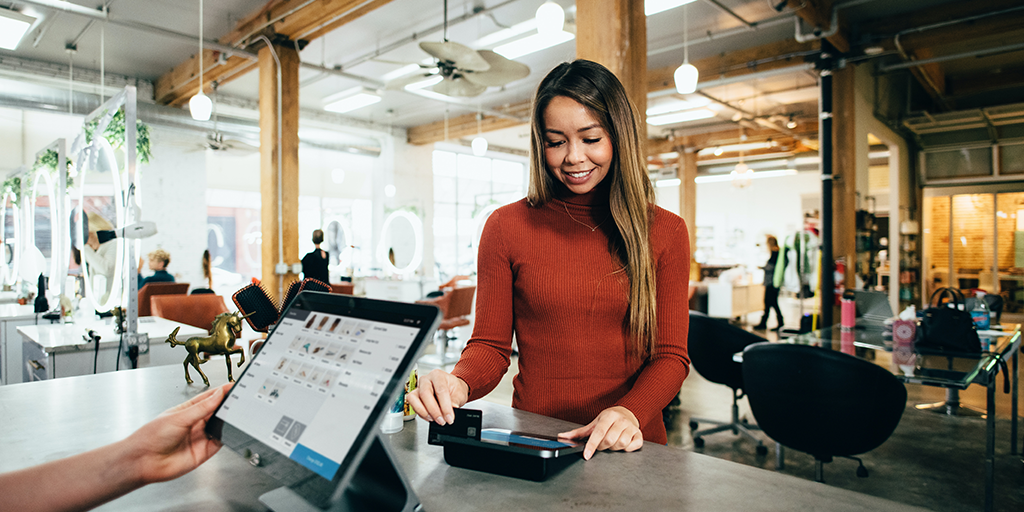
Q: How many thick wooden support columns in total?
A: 4